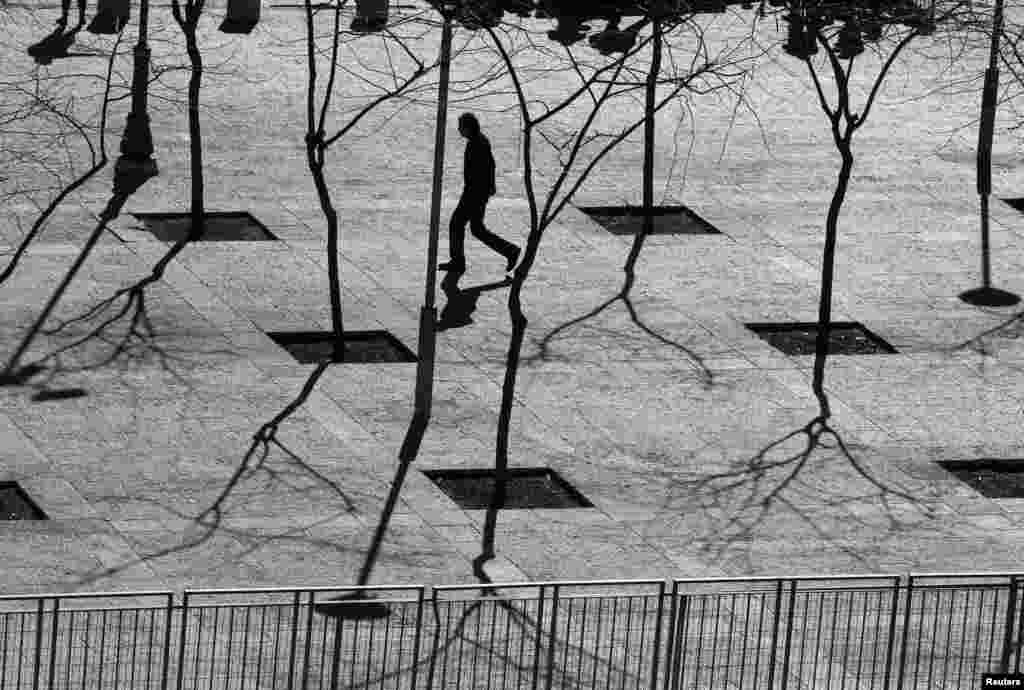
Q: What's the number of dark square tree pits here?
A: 8